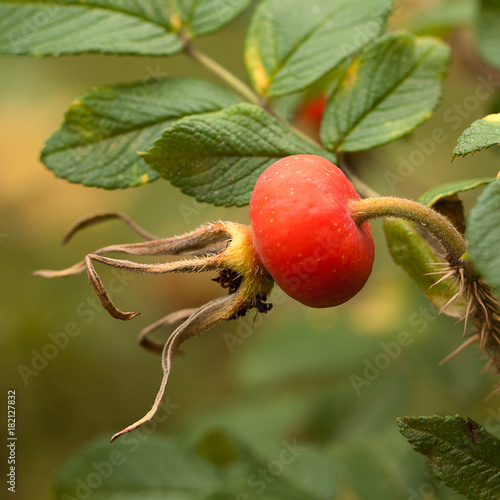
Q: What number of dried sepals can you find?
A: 5